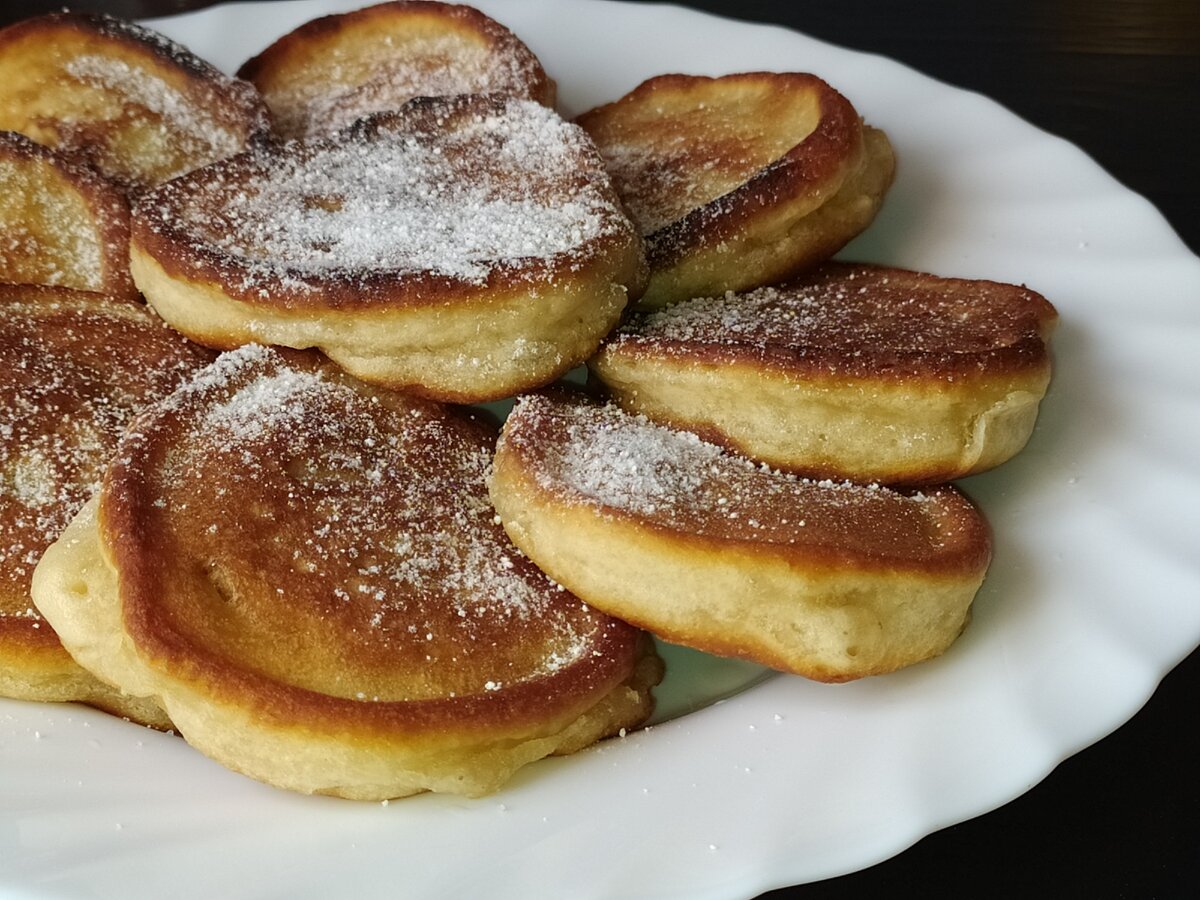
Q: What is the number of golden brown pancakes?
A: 9